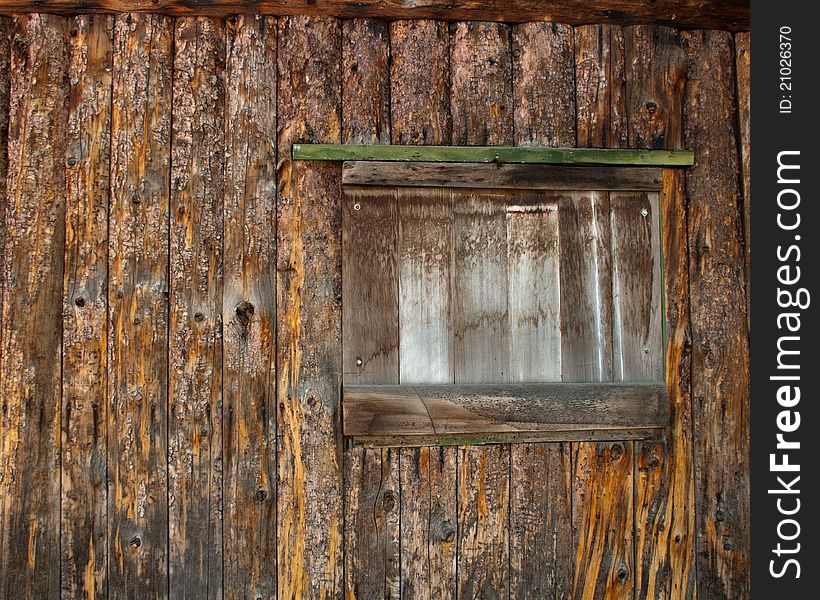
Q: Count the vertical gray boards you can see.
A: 6